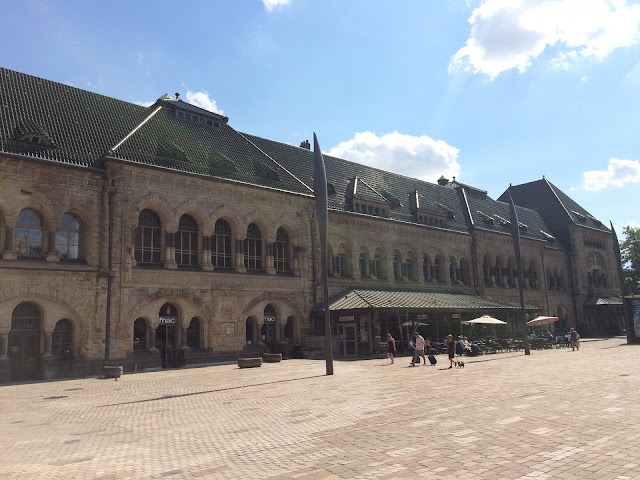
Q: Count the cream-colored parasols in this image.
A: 2